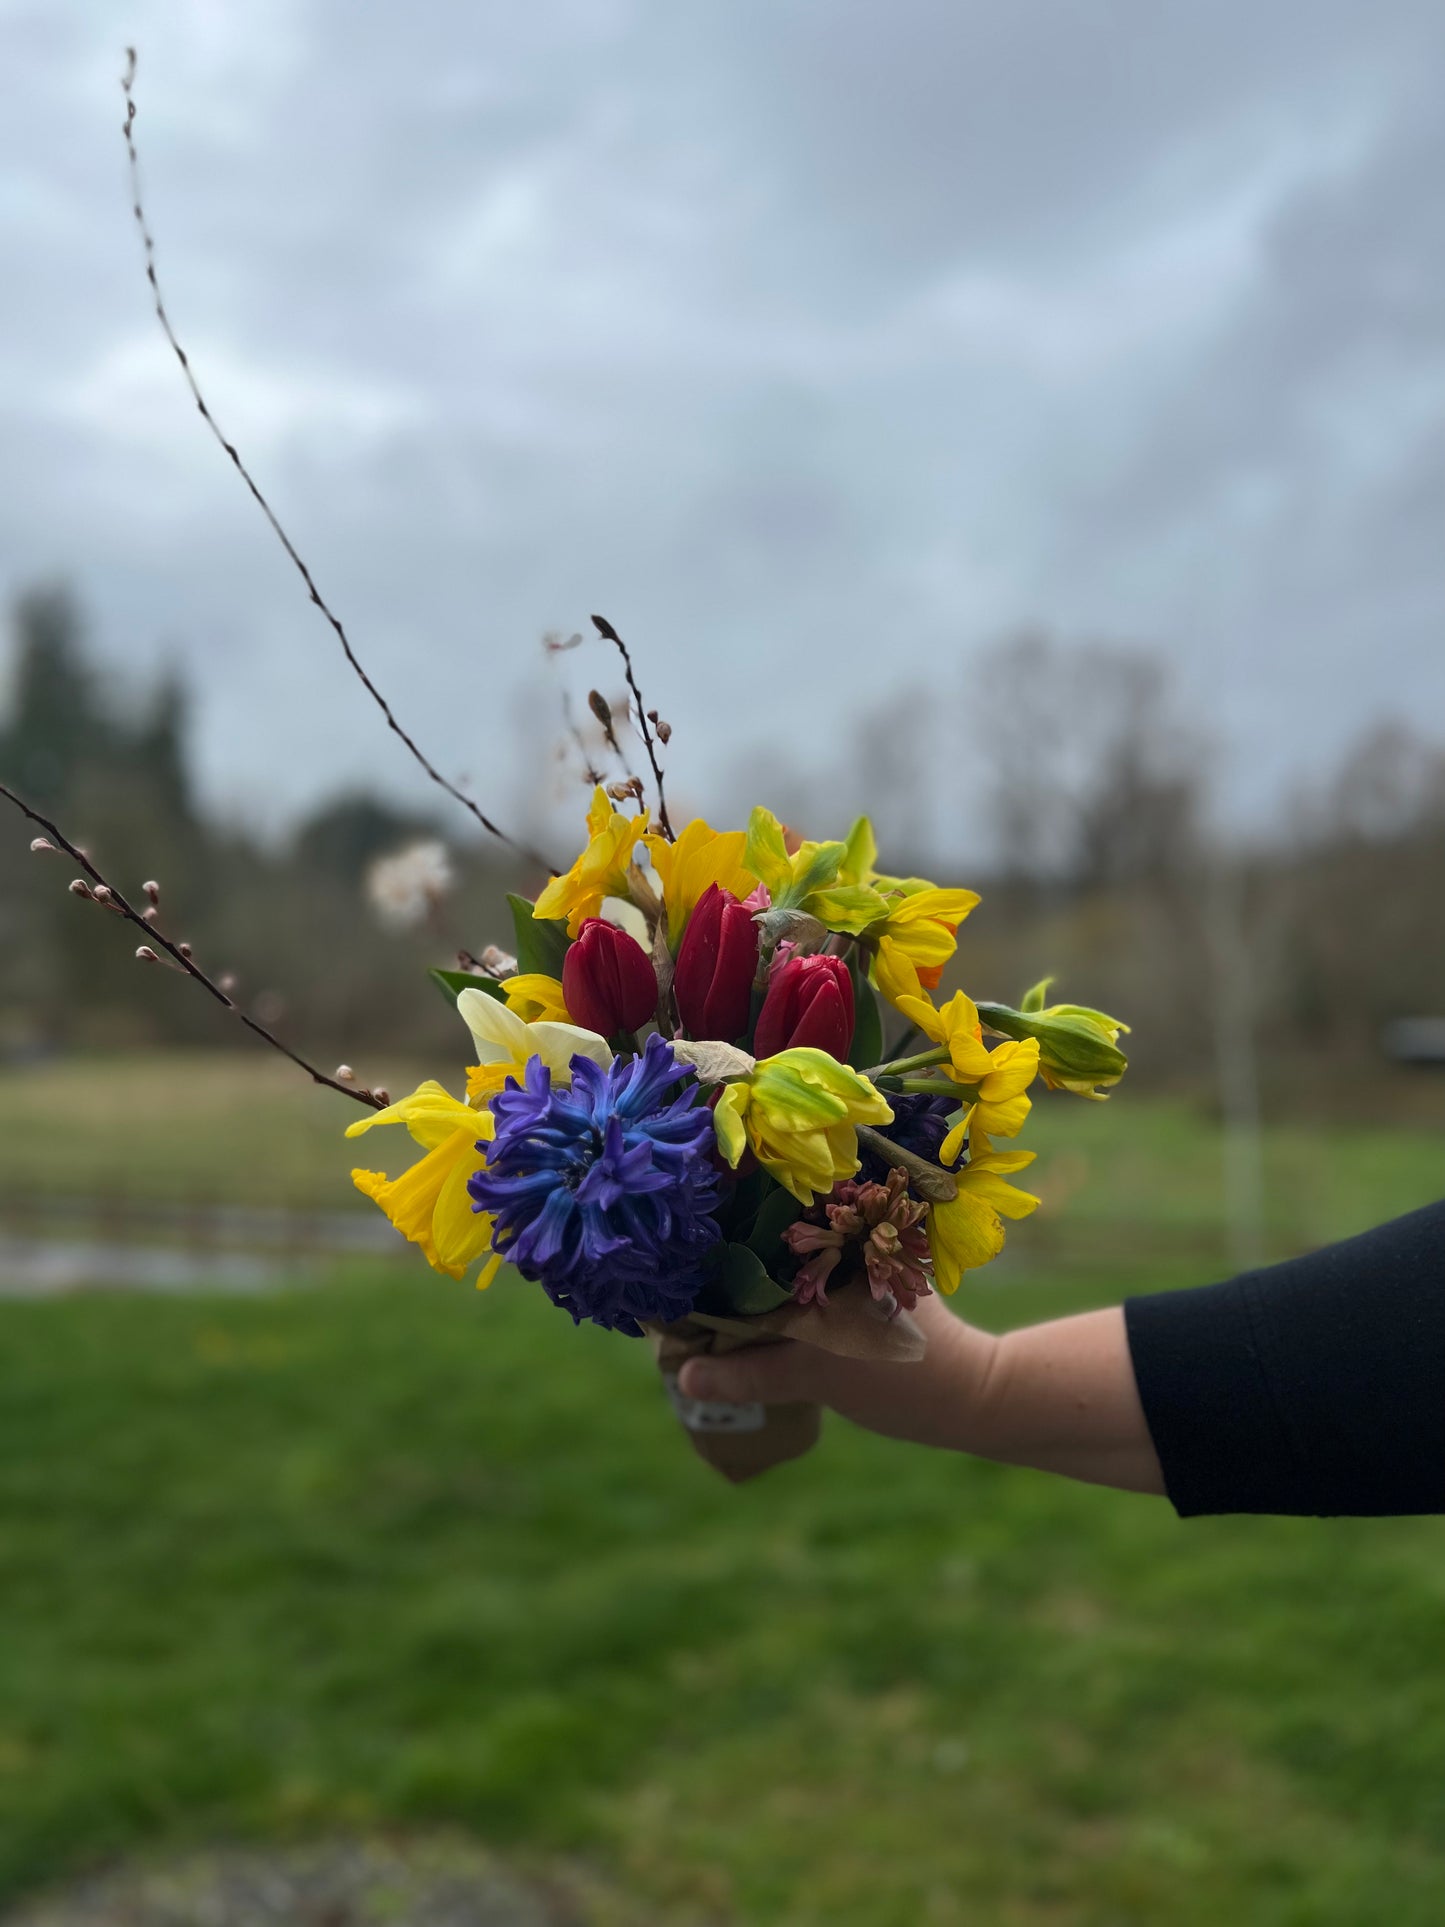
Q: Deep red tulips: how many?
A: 3